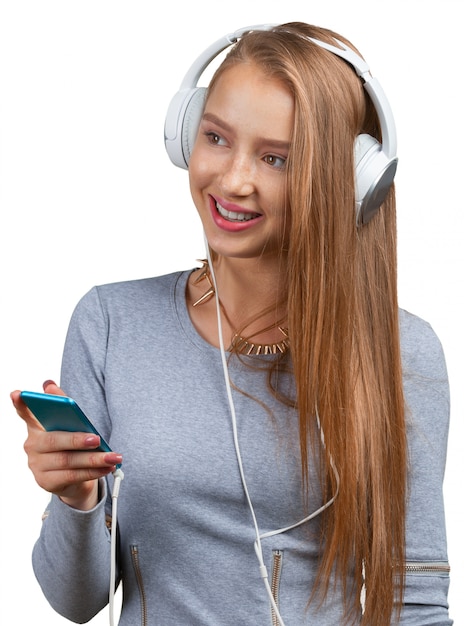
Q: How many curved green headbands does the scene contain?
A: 0